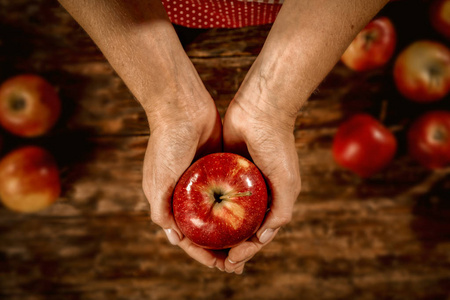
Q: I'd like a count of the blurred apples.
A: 7